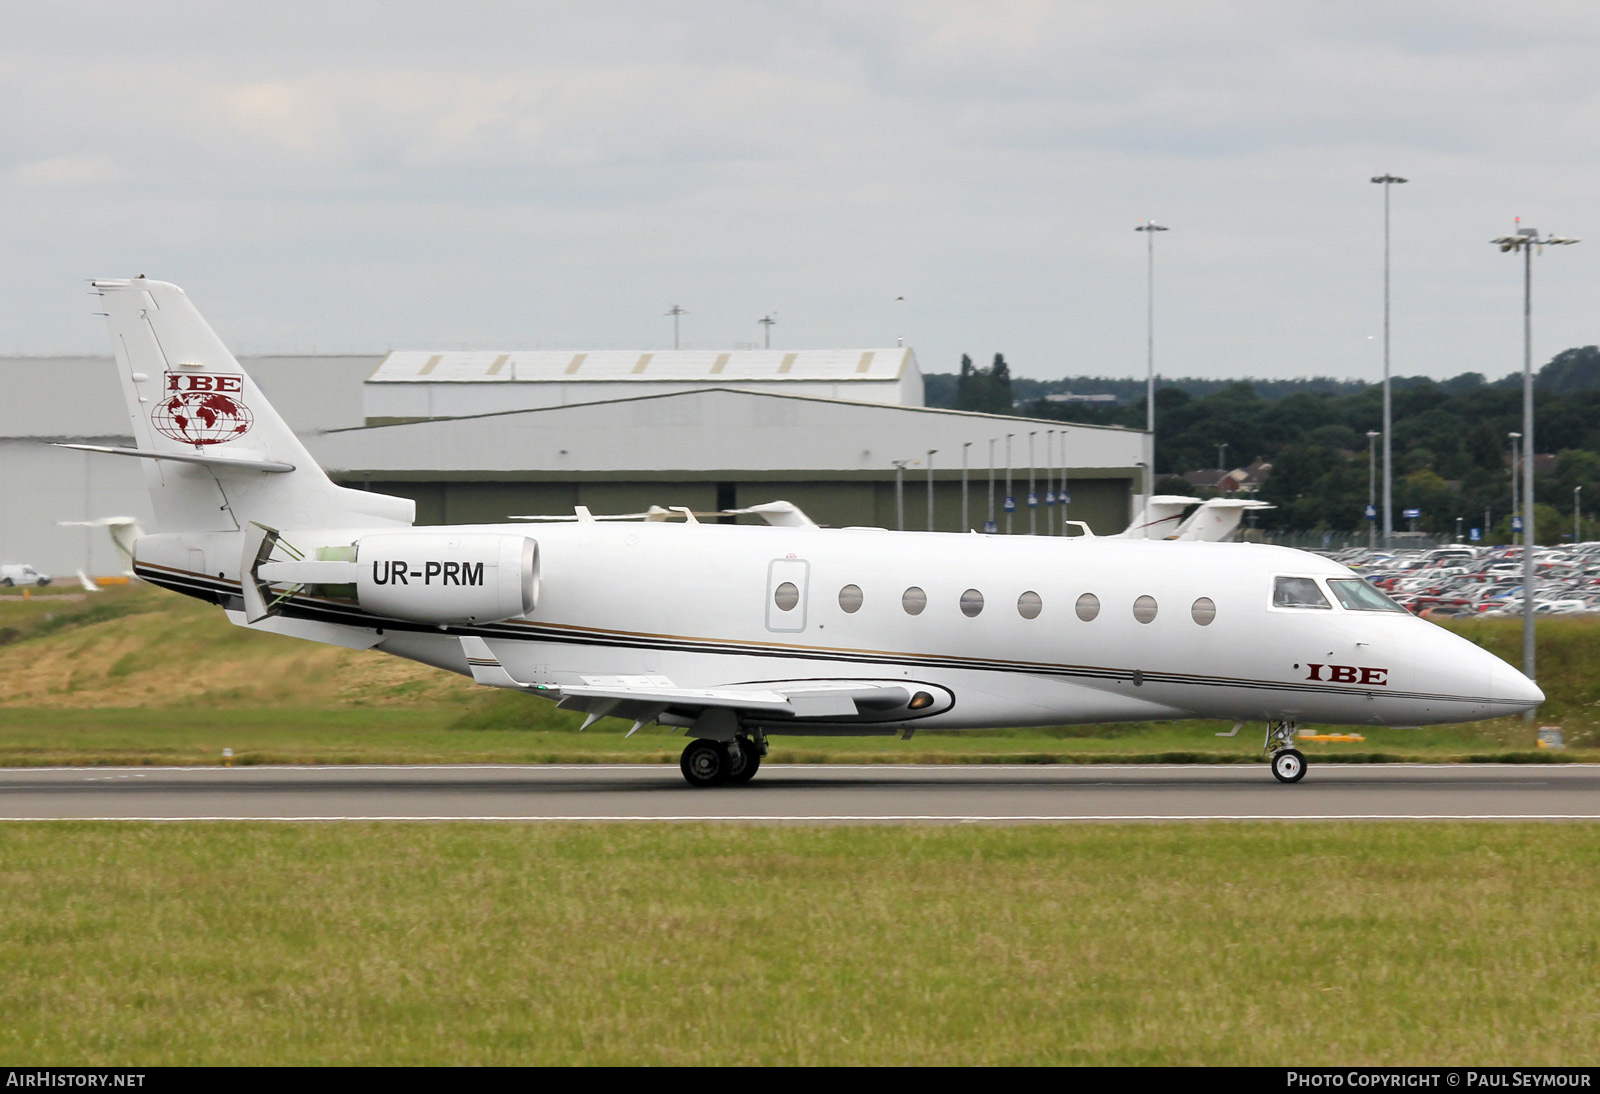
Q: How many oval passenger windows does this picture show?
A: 8